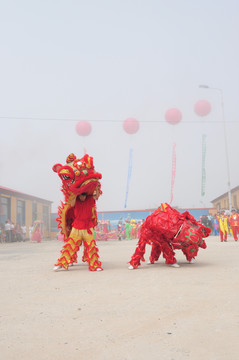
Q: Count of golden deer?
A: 0